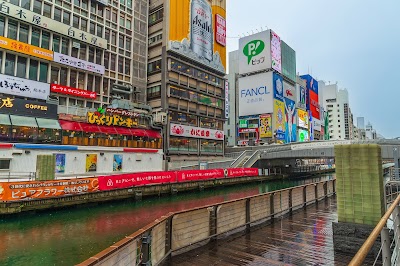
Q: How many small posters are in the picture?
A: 3